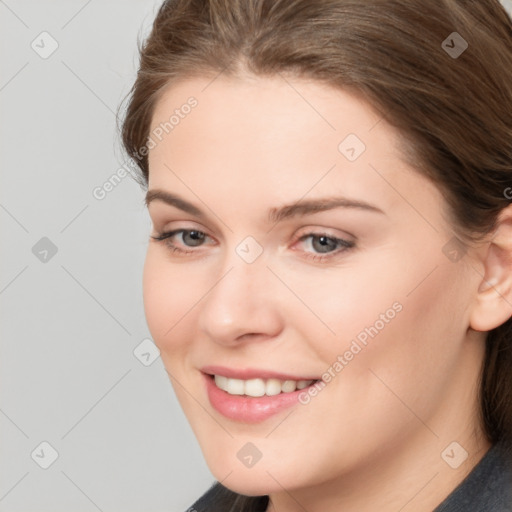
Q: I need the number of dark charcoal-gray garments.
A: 1